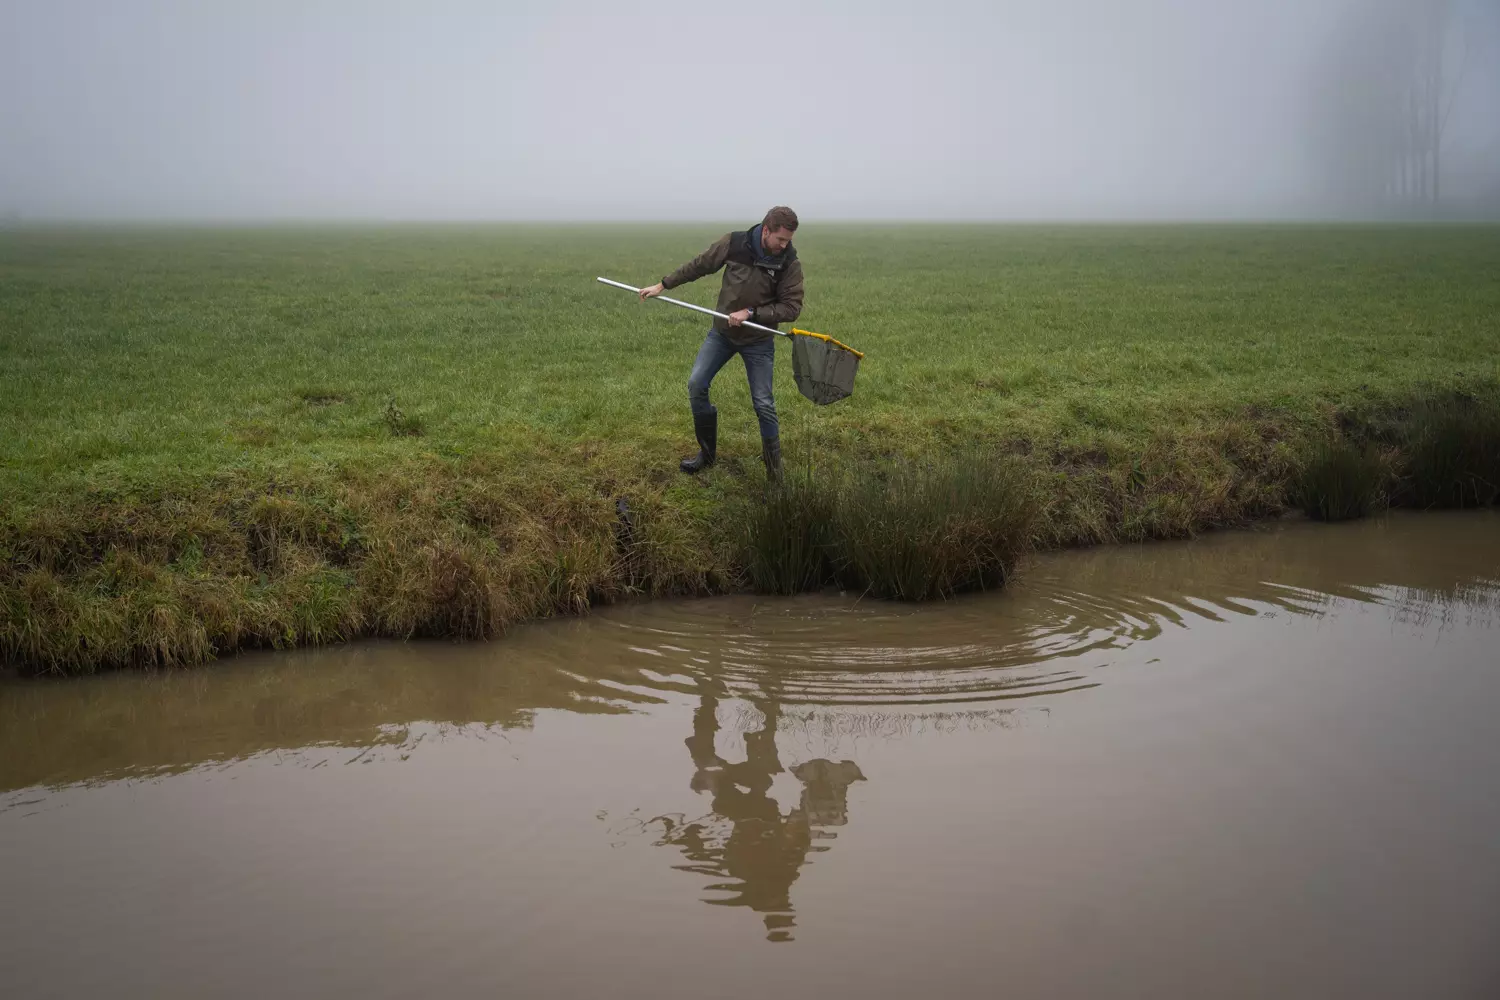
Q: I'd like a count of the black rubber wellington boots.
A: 2